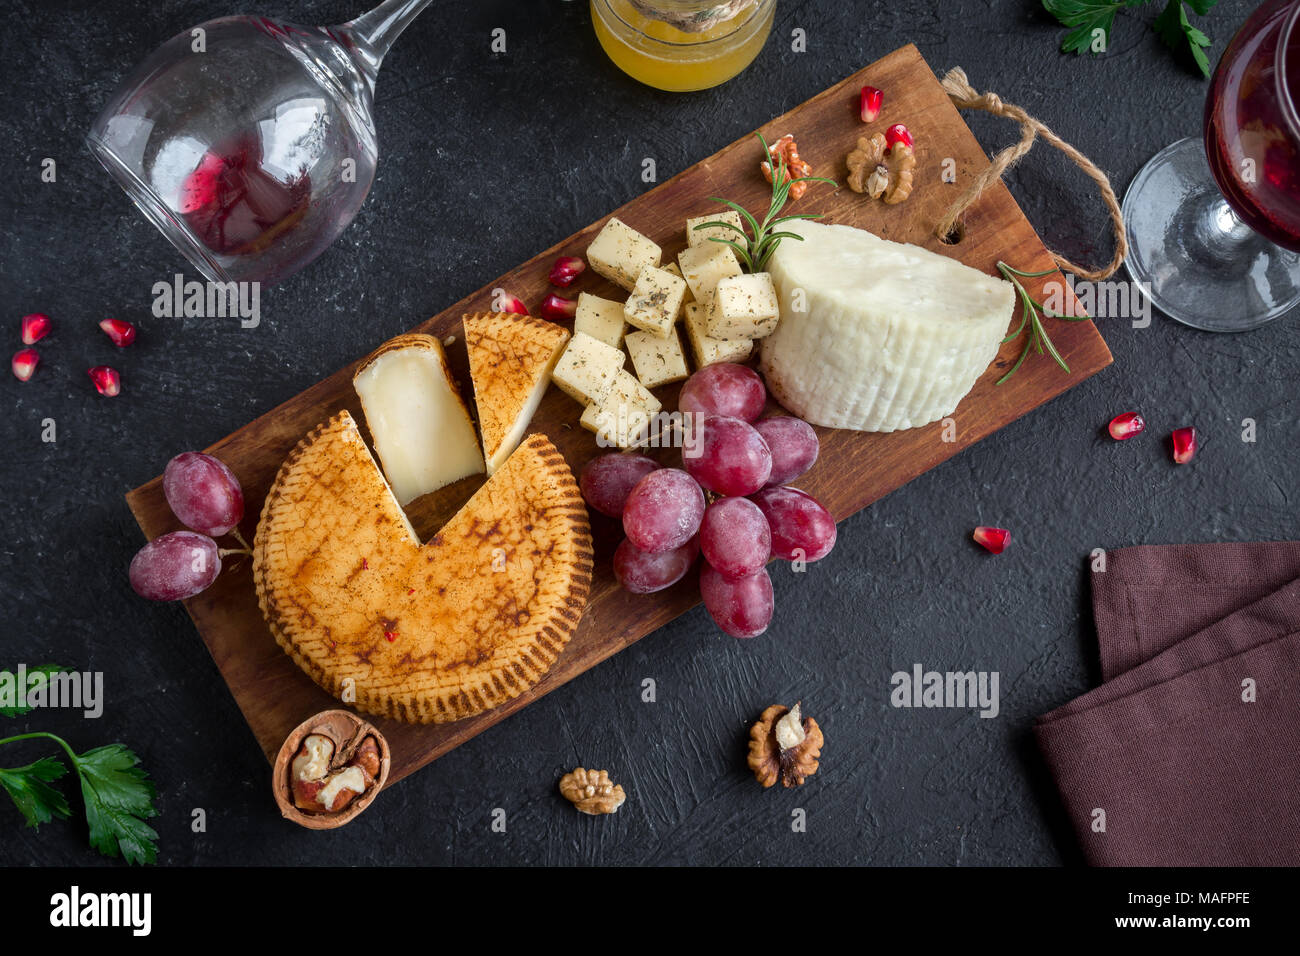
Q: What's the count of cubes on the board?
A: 11